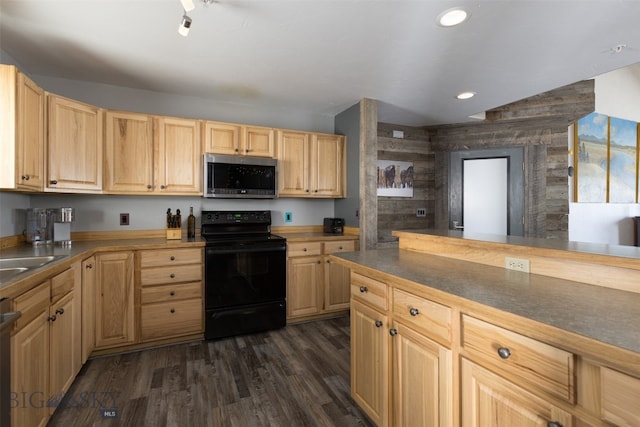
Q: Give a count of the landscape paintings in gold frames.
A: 2